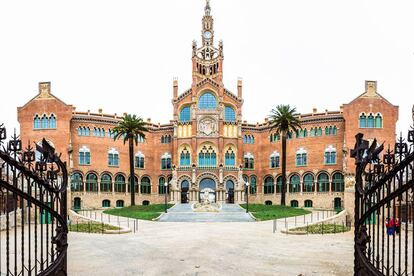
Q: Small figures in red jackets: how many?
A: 2